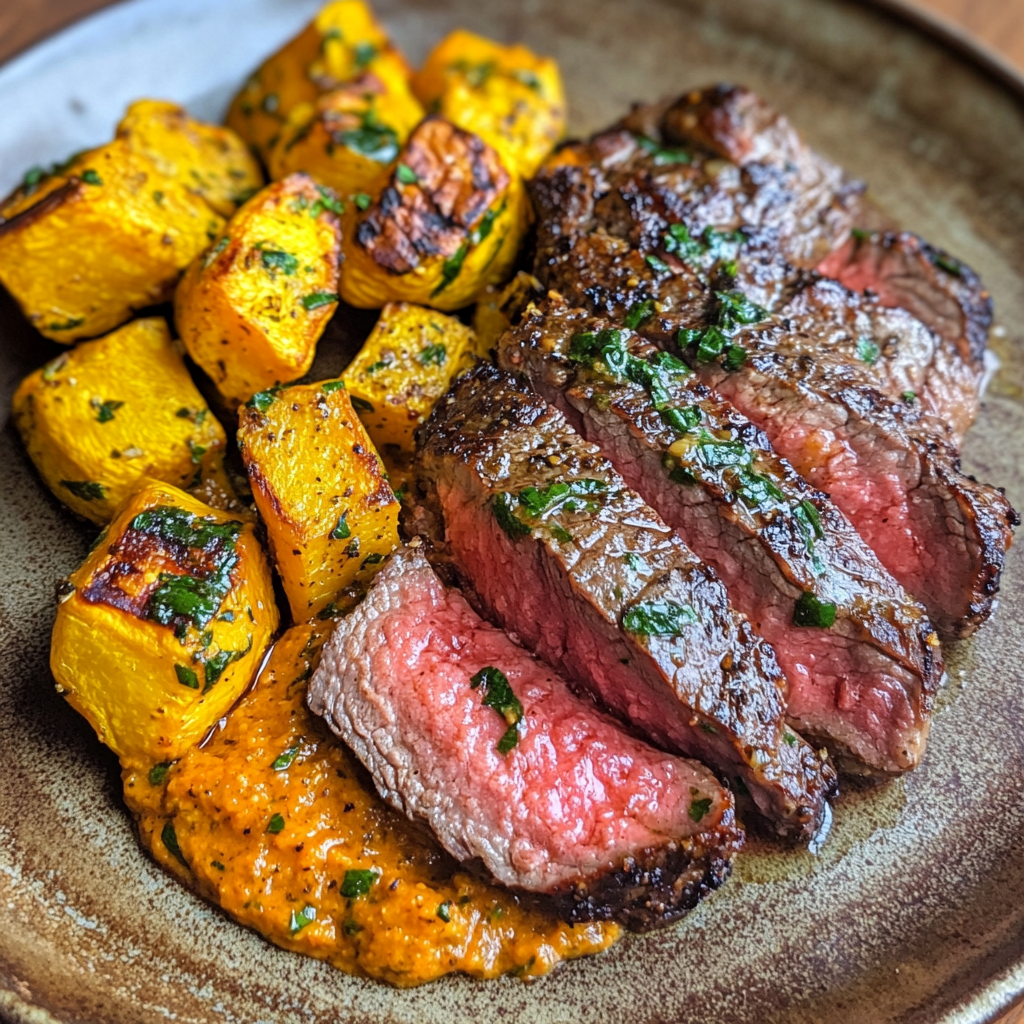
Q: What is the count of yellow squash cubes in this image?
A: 11